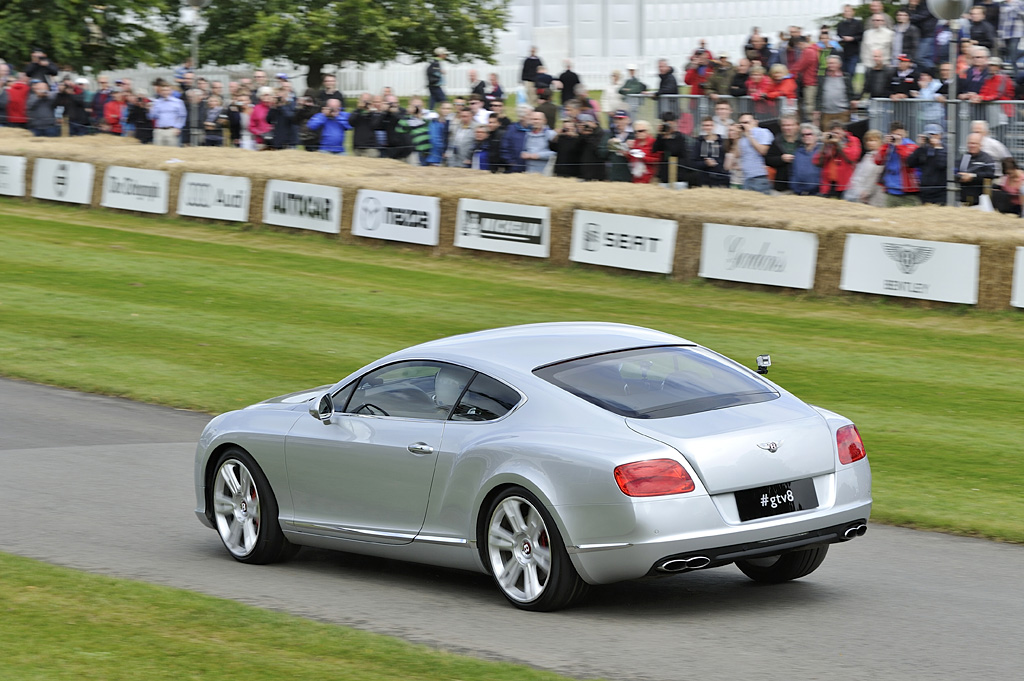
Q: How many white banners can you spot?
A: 11